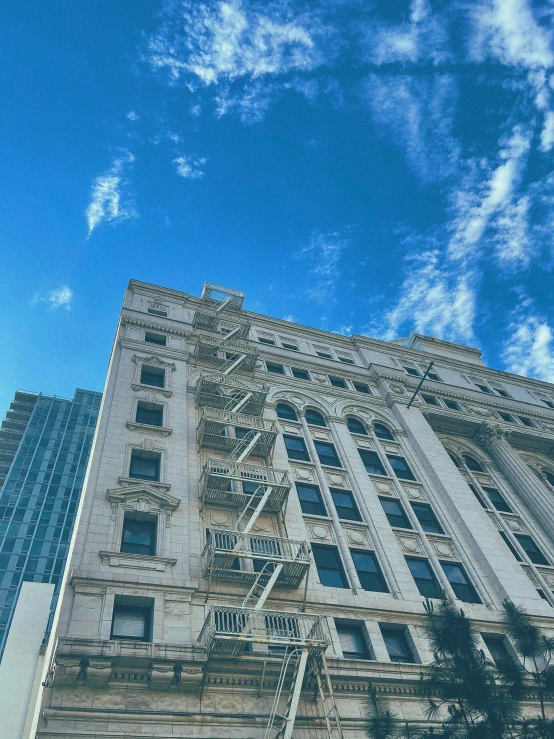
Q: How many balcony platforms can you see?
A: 8